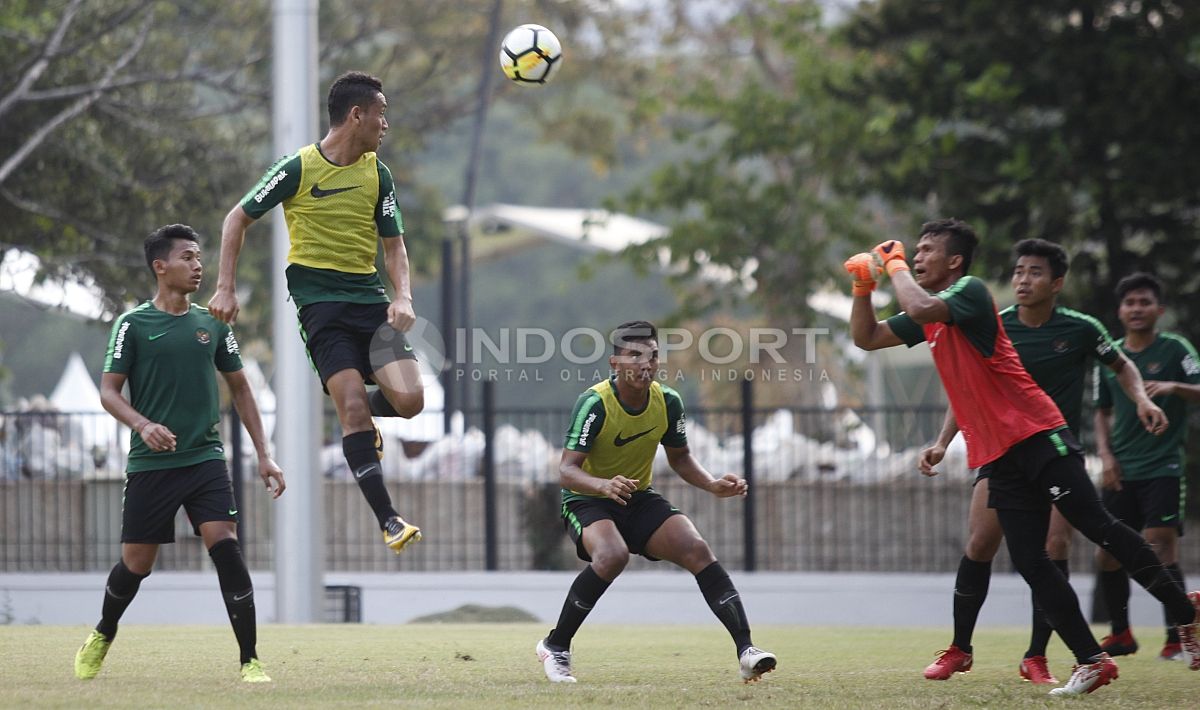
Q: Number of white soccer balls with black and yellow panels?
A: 1